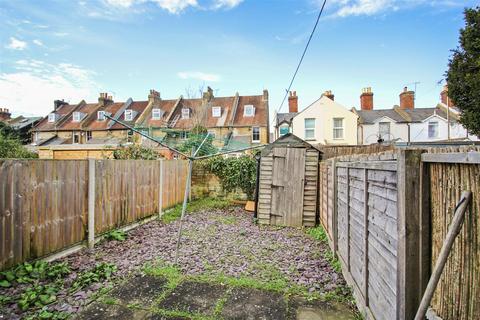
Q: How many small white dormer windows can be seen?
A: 8